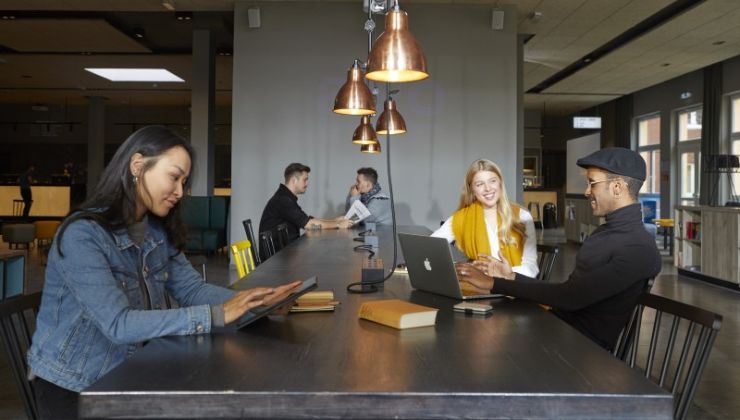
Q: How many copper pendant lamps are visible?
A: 5